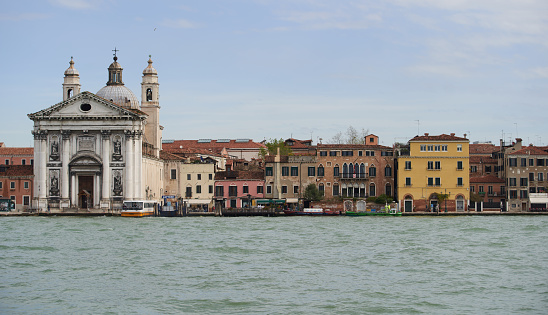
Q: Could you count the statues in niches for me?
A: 4